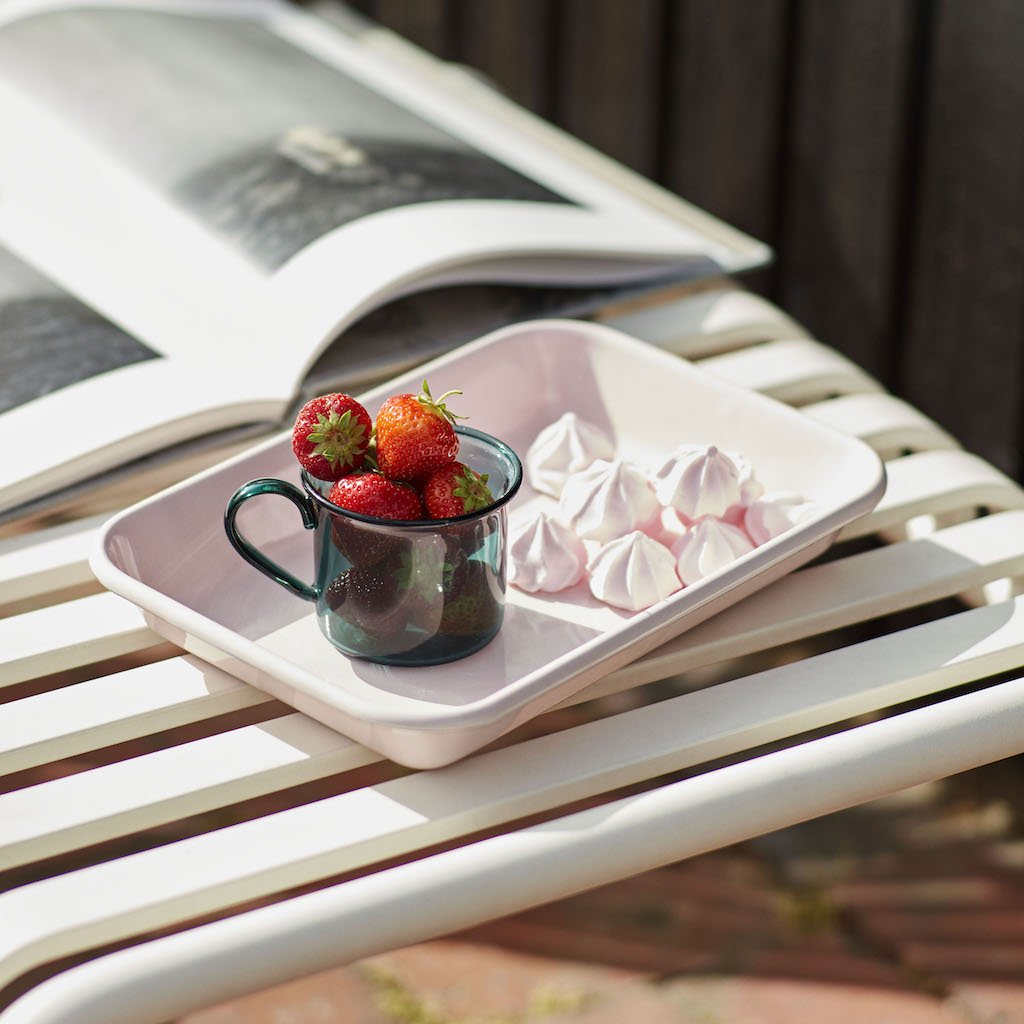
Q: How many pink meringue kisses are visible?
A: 8